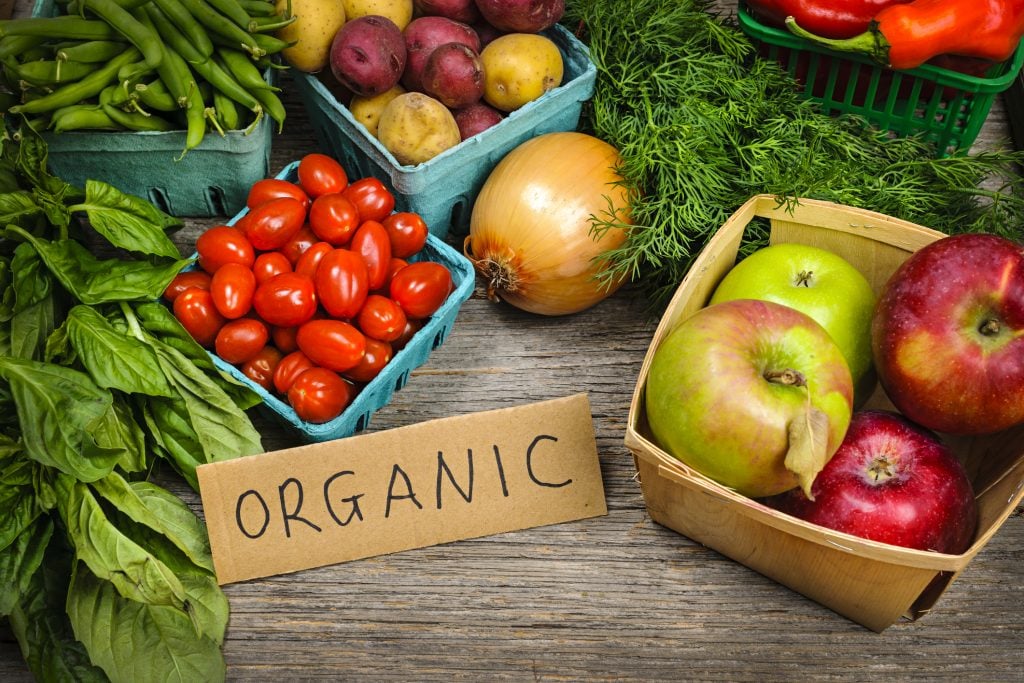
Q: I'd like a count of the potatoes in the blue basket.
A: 11